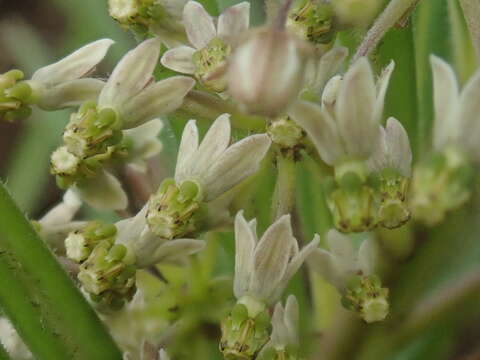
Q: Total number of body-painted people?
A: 0